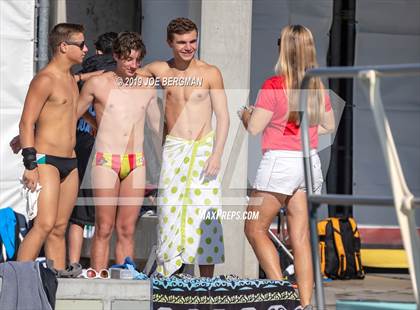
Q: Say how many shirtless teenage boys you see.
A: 3